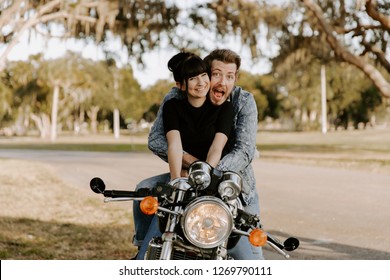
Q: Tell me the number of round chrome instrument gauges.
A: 2